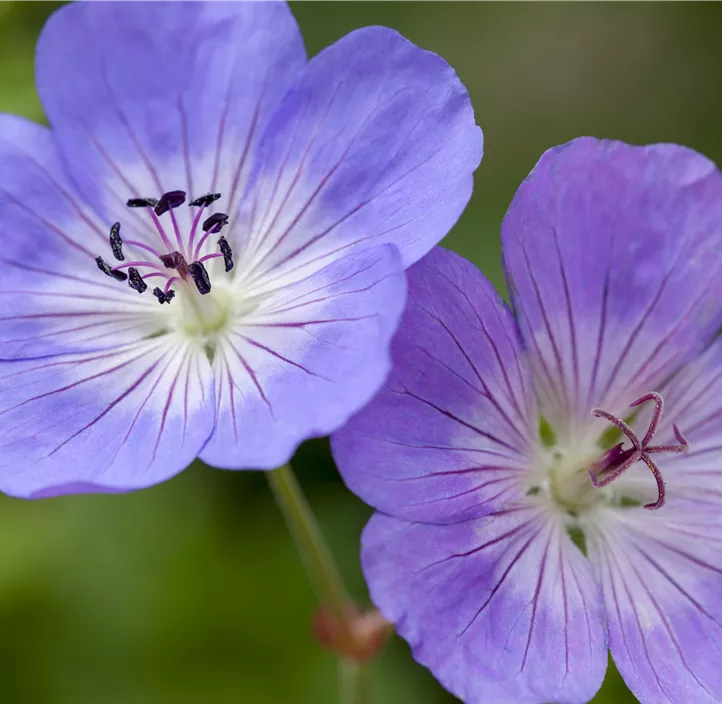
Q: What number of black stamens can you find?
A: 10